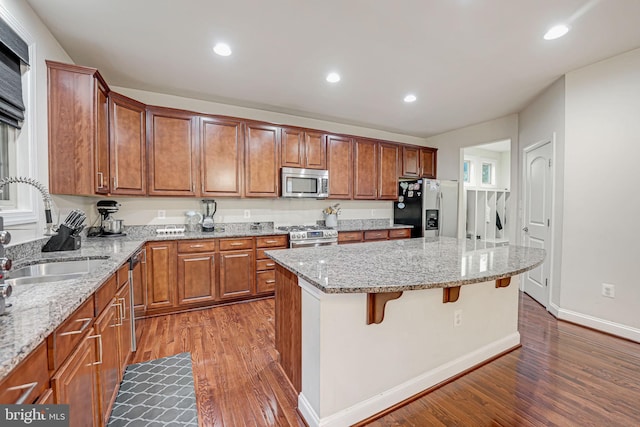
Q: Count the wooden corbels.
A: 3